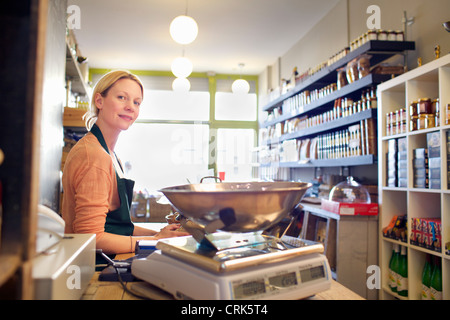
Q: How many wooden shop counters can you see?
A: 1